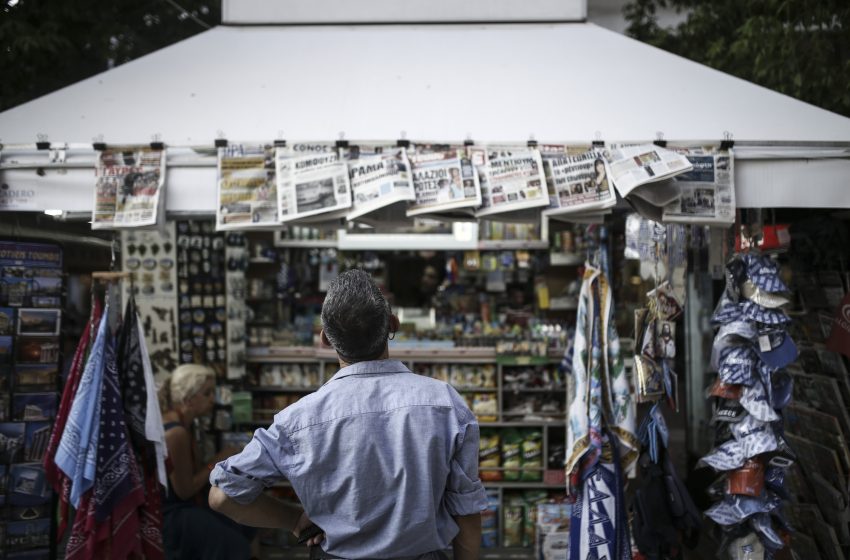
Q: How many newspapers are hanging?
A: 9